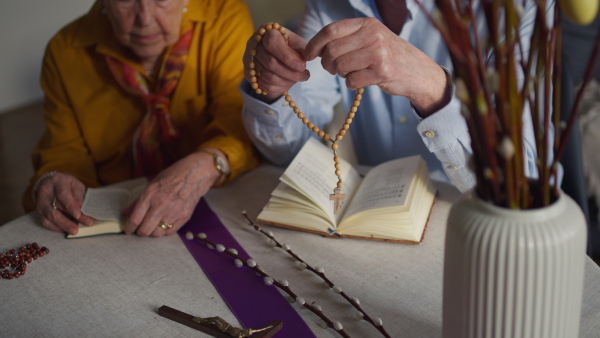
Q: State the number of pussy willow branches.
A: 2